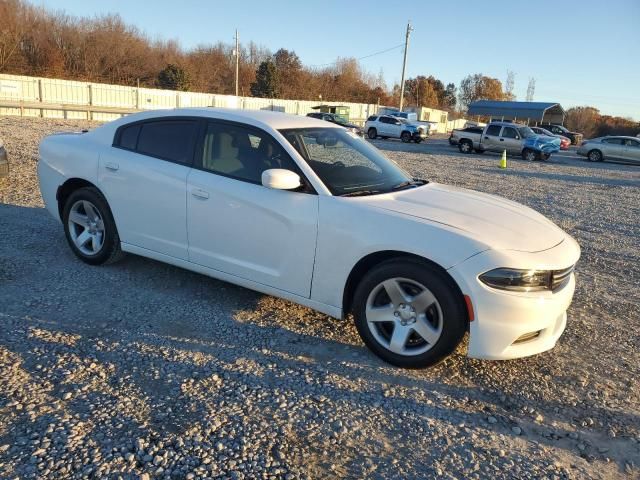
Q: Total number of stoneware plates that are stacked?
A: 0